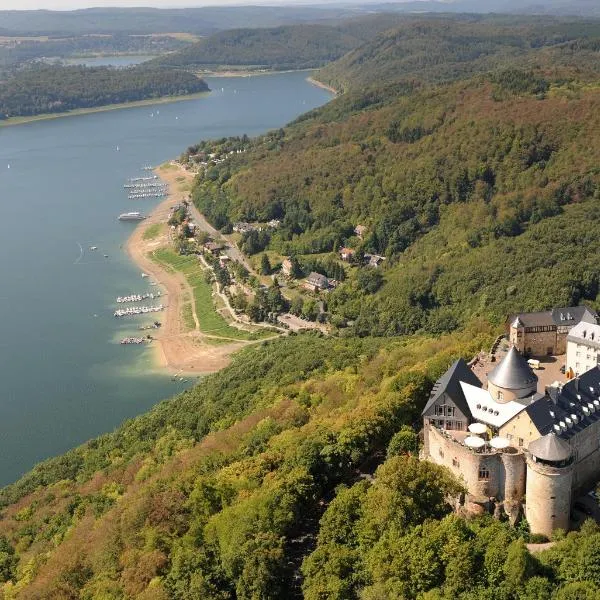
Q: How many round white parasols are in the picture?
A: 3